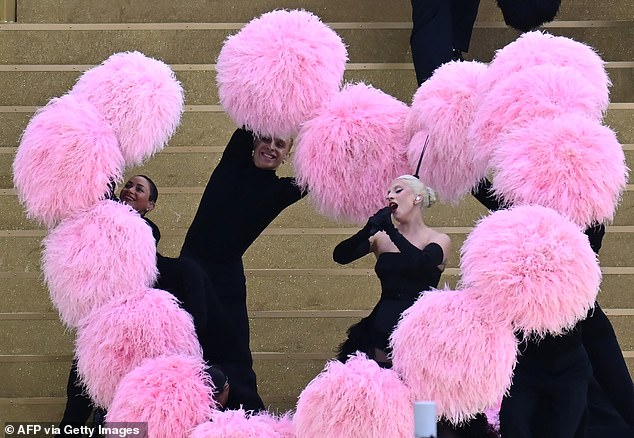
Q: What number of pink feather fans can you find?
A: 15